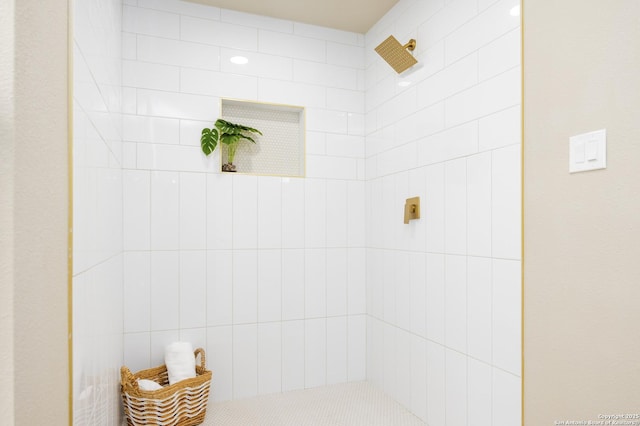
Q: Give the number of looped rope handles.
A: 2